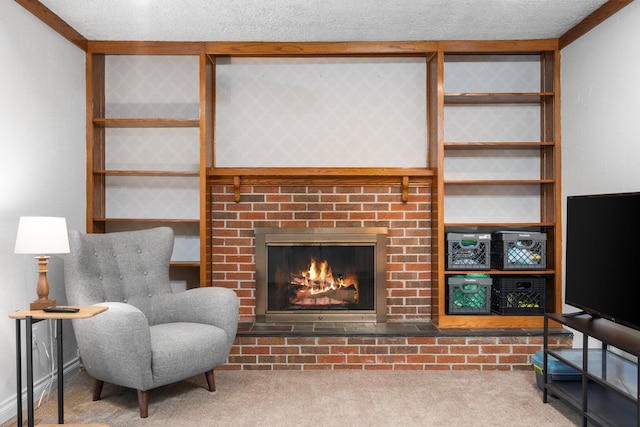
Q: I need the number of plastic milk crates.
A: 4